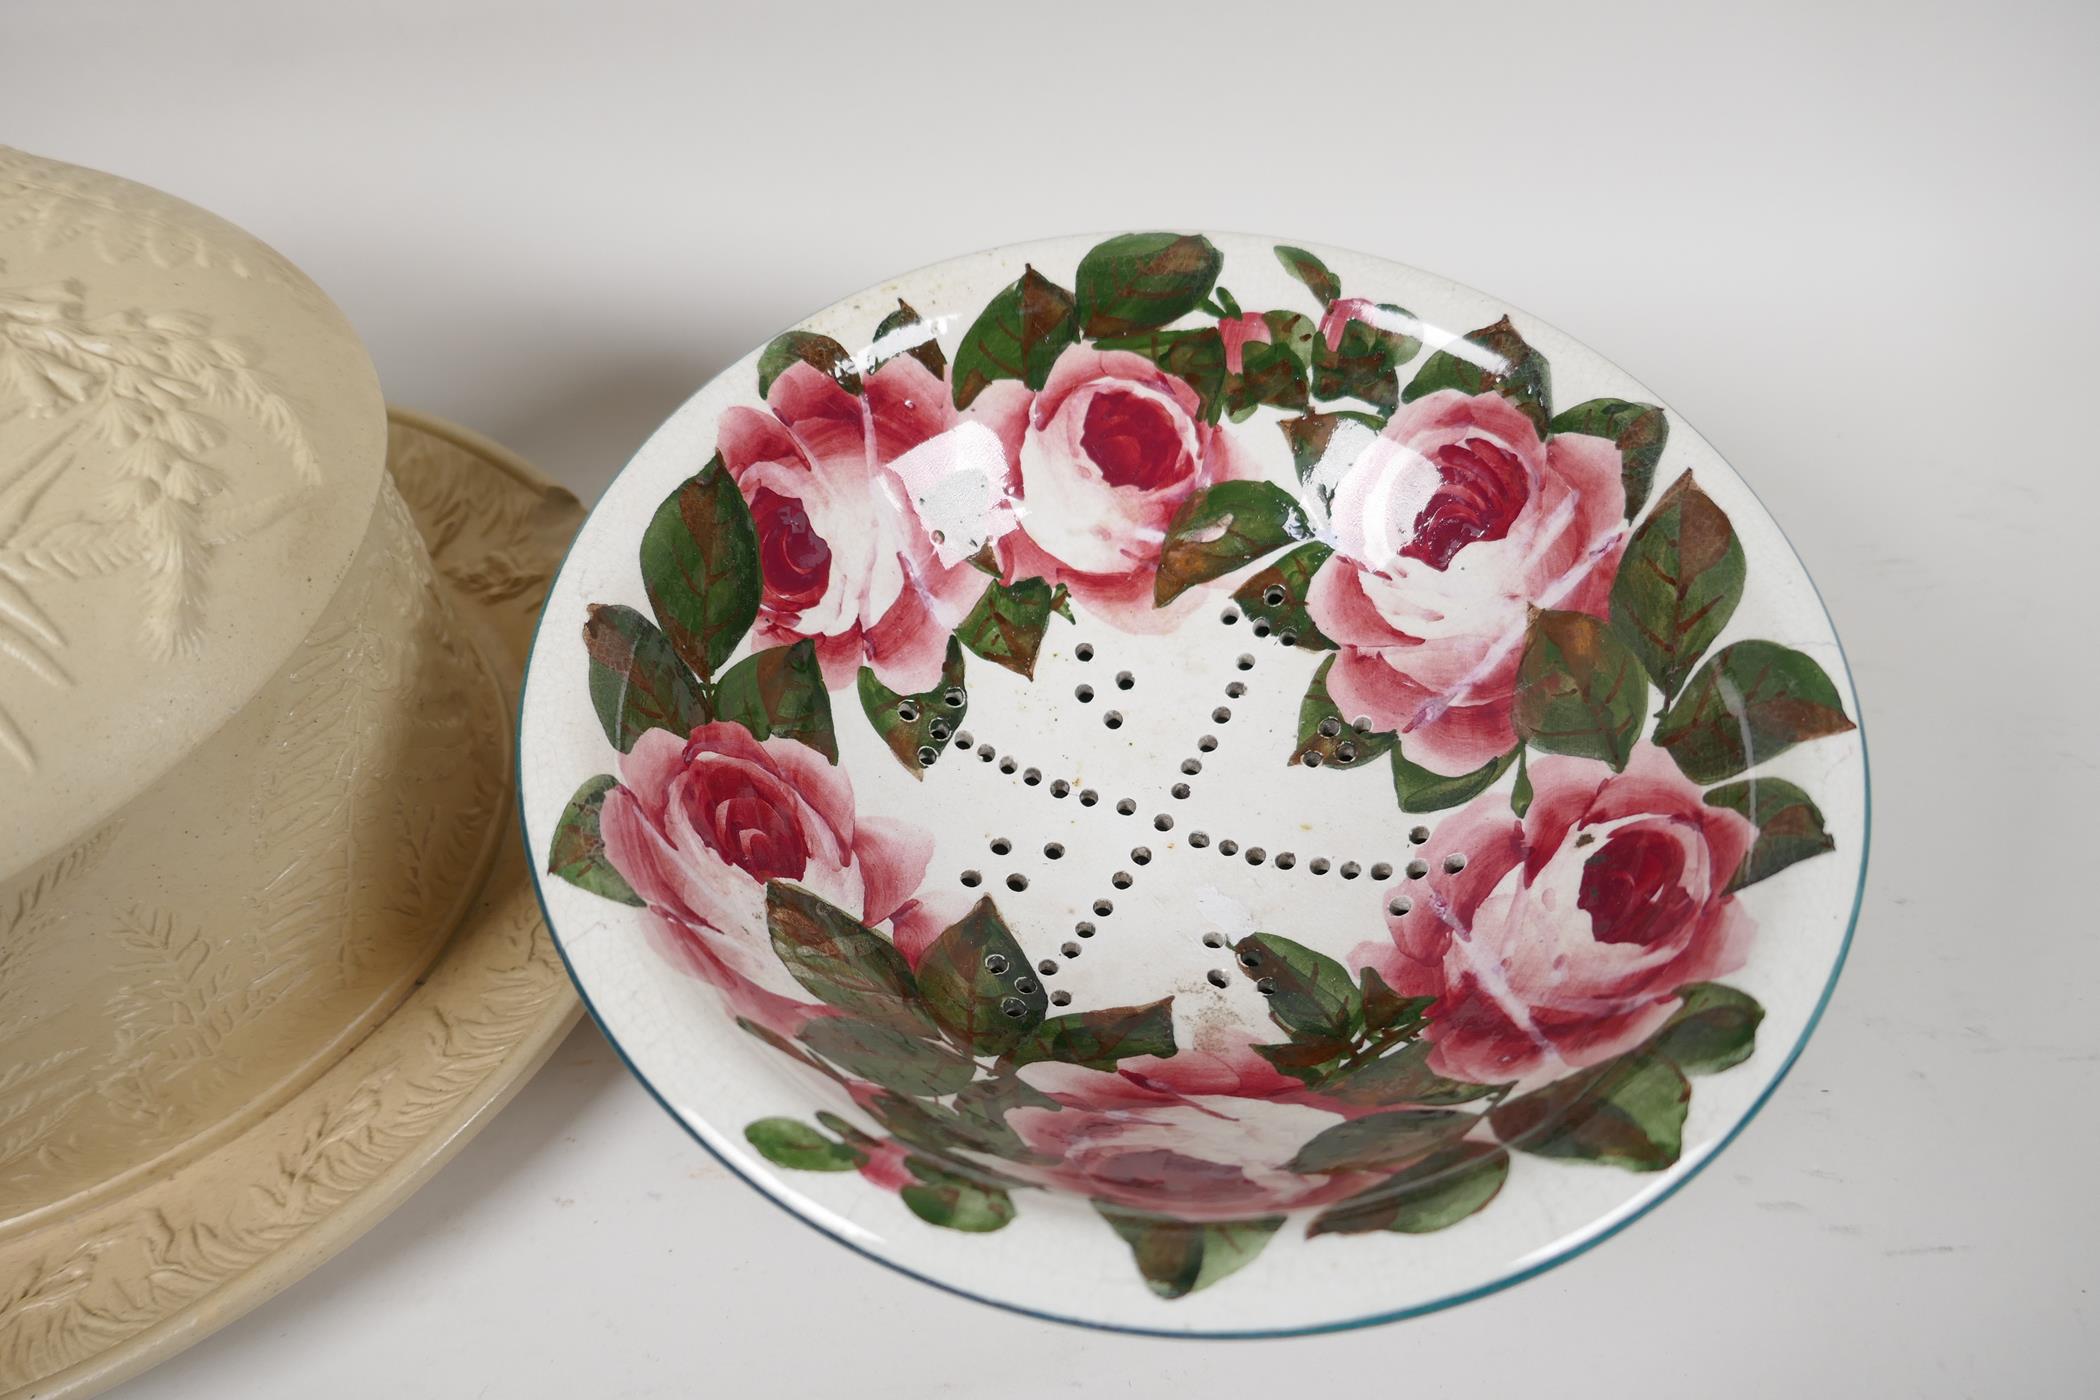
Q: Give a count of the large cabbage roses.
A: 6